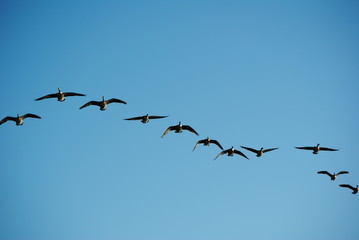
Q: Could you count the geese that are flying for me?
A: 11